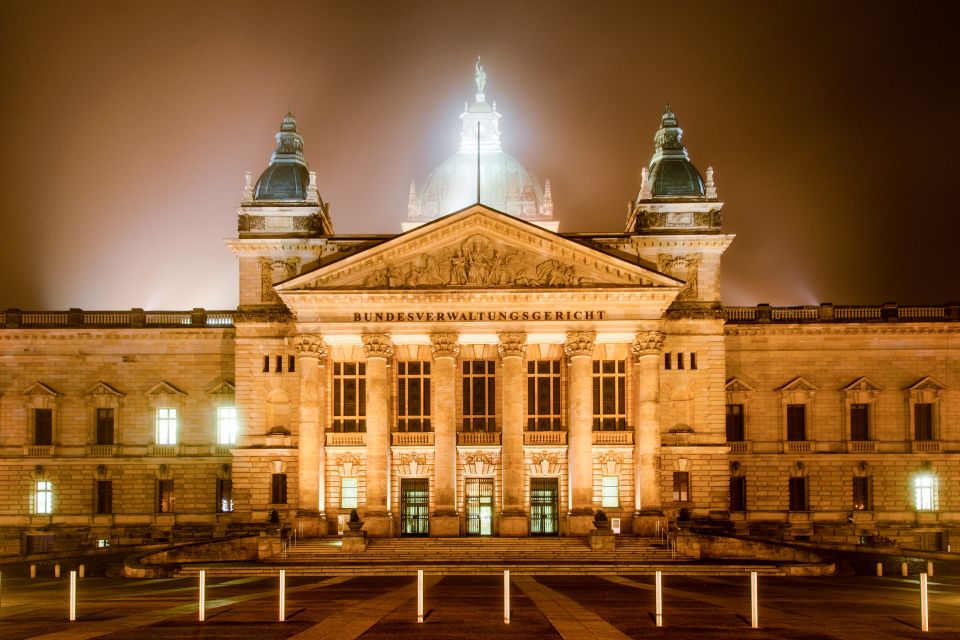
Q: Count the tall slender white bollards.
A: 8